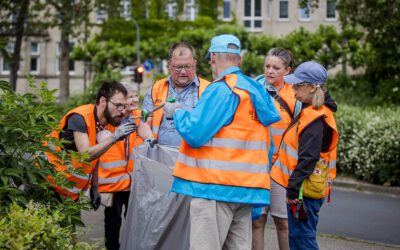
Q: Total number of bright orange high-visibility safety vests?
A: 6